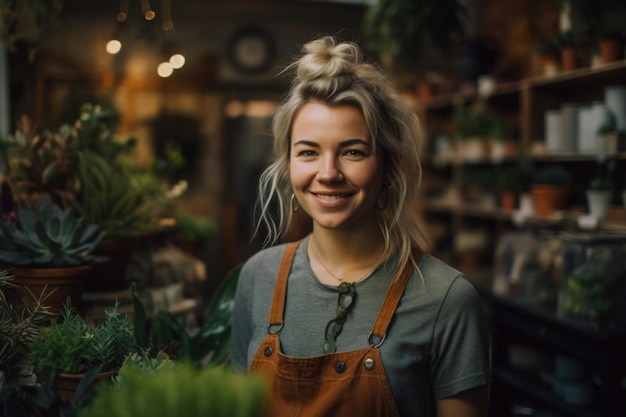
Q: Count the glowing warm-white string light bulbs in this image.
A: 3